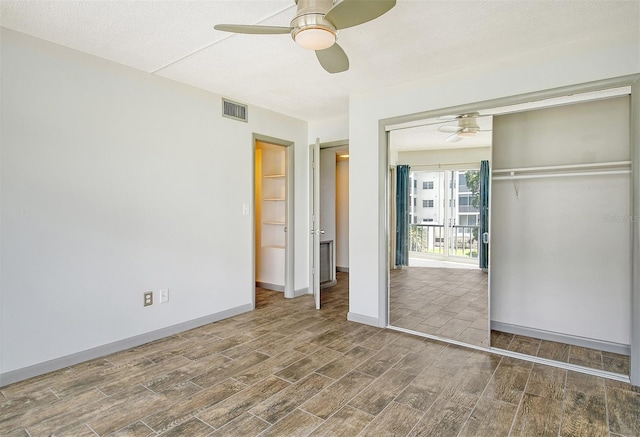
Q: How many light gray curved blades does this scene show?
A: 3